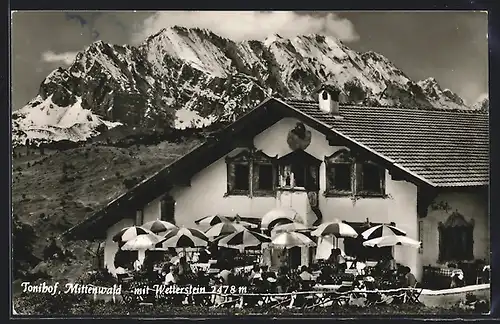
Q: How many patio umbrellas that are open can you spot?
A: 12